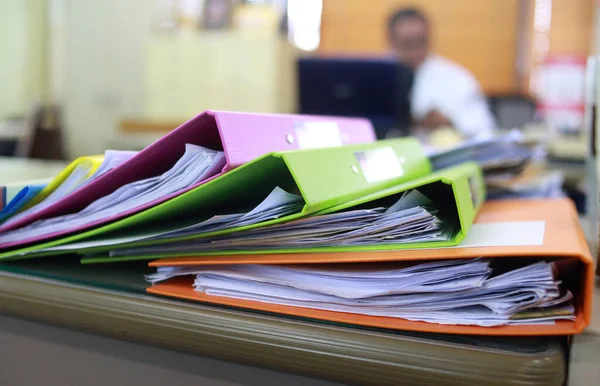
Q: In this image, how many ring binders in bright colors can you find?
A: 4